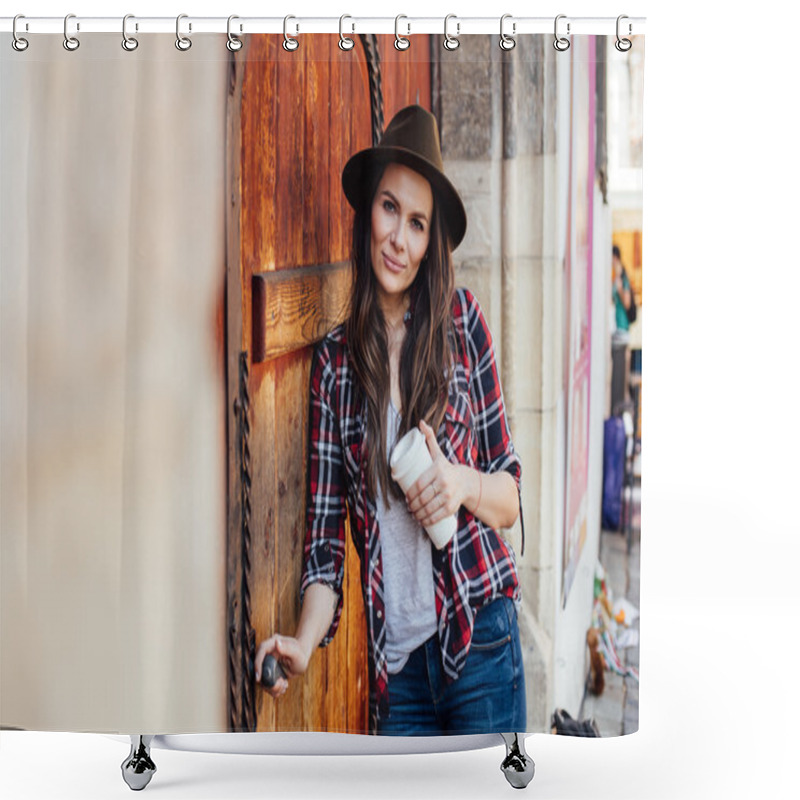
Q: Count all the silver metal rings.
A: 12